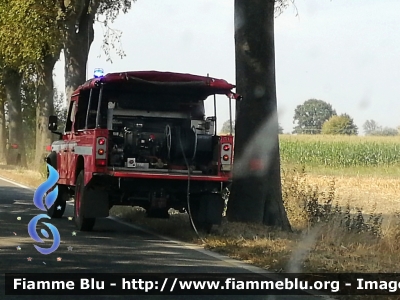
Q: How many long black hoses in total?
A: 1